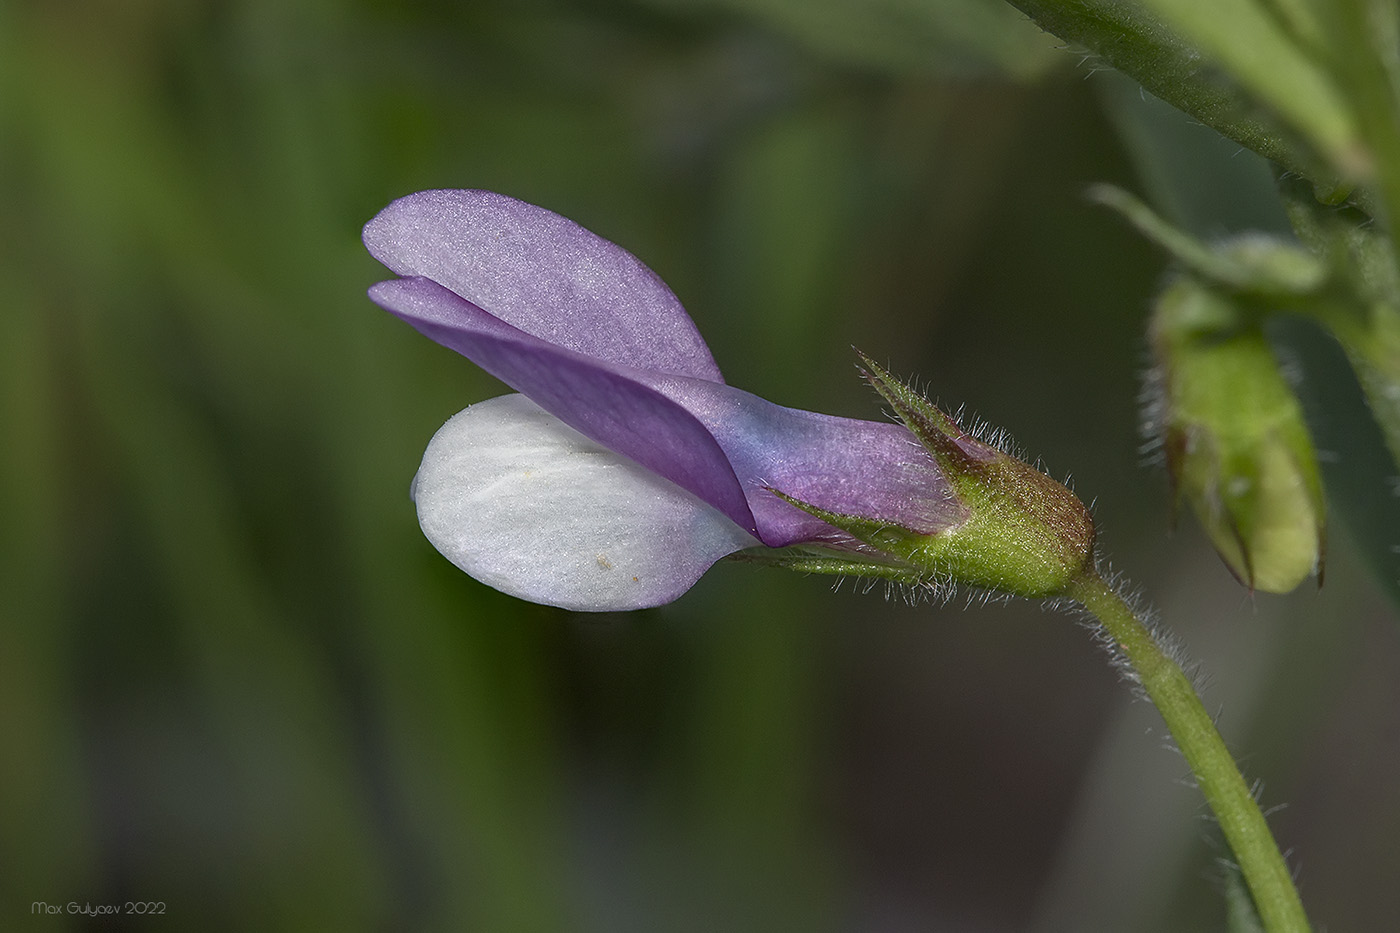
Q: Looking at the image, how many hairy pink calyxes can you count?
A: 0